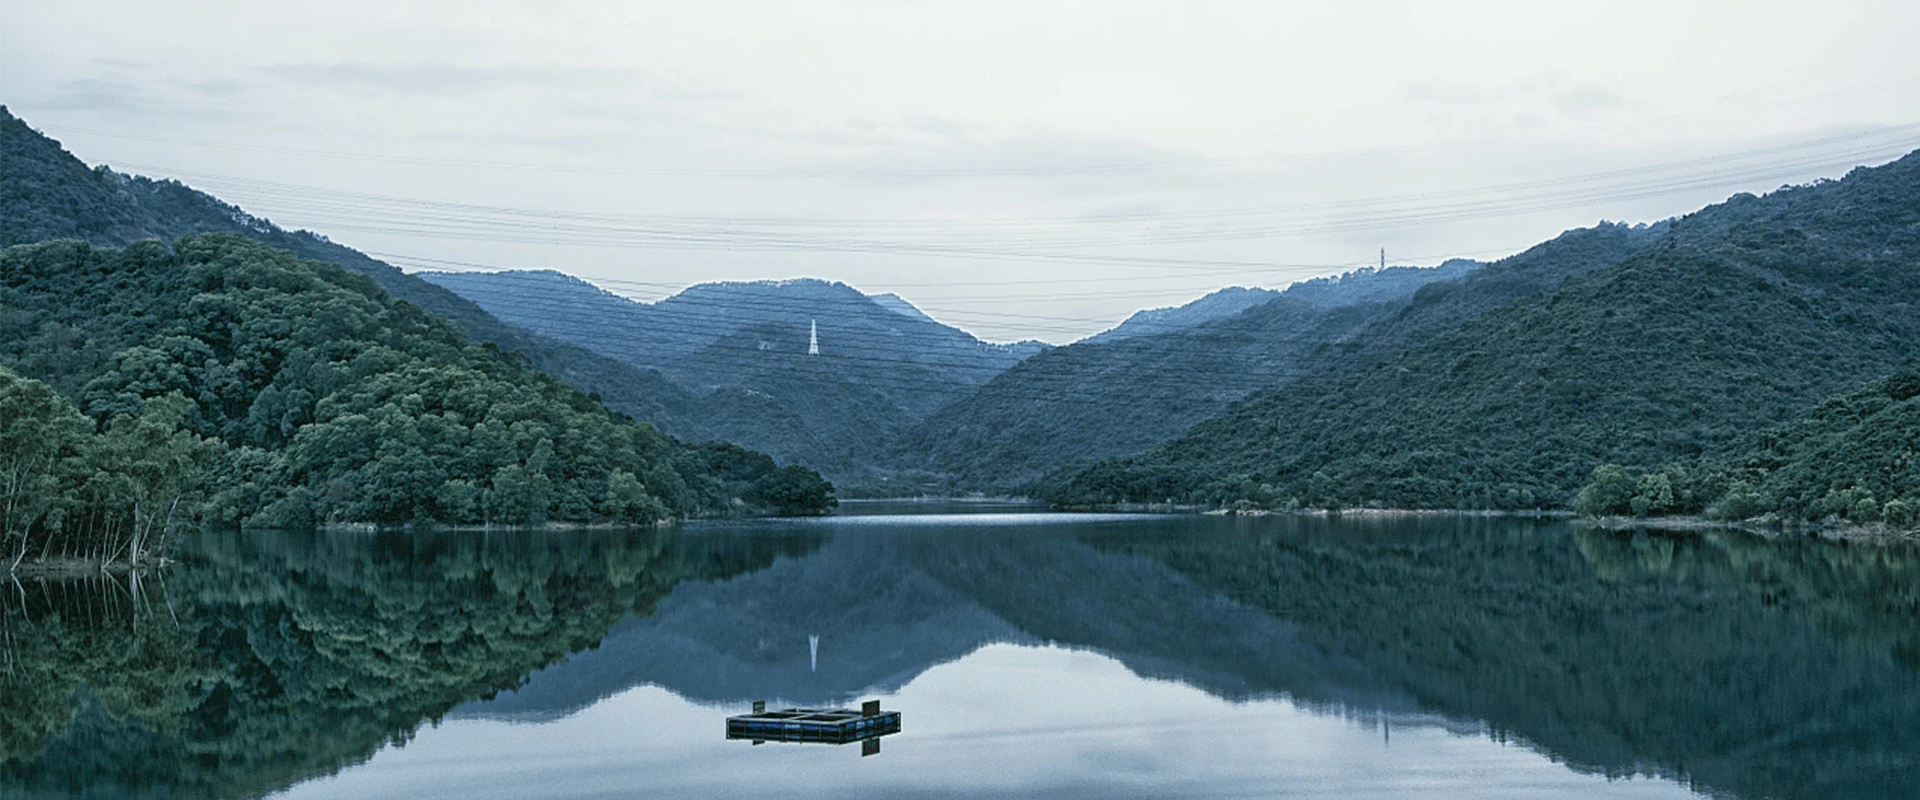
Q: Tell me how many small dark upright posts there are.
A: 2